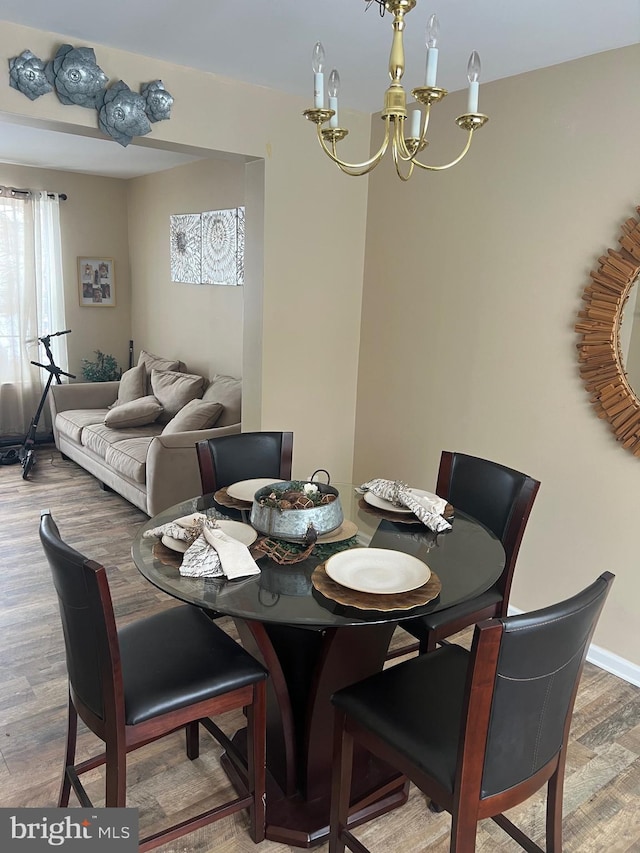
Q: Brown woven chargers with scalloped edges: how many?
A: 4